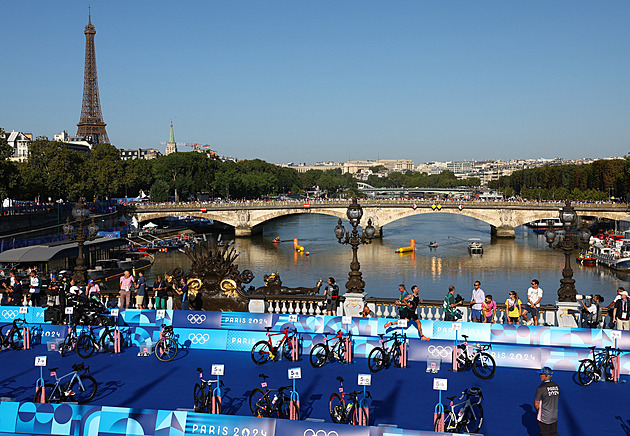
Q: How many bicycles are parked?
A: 14